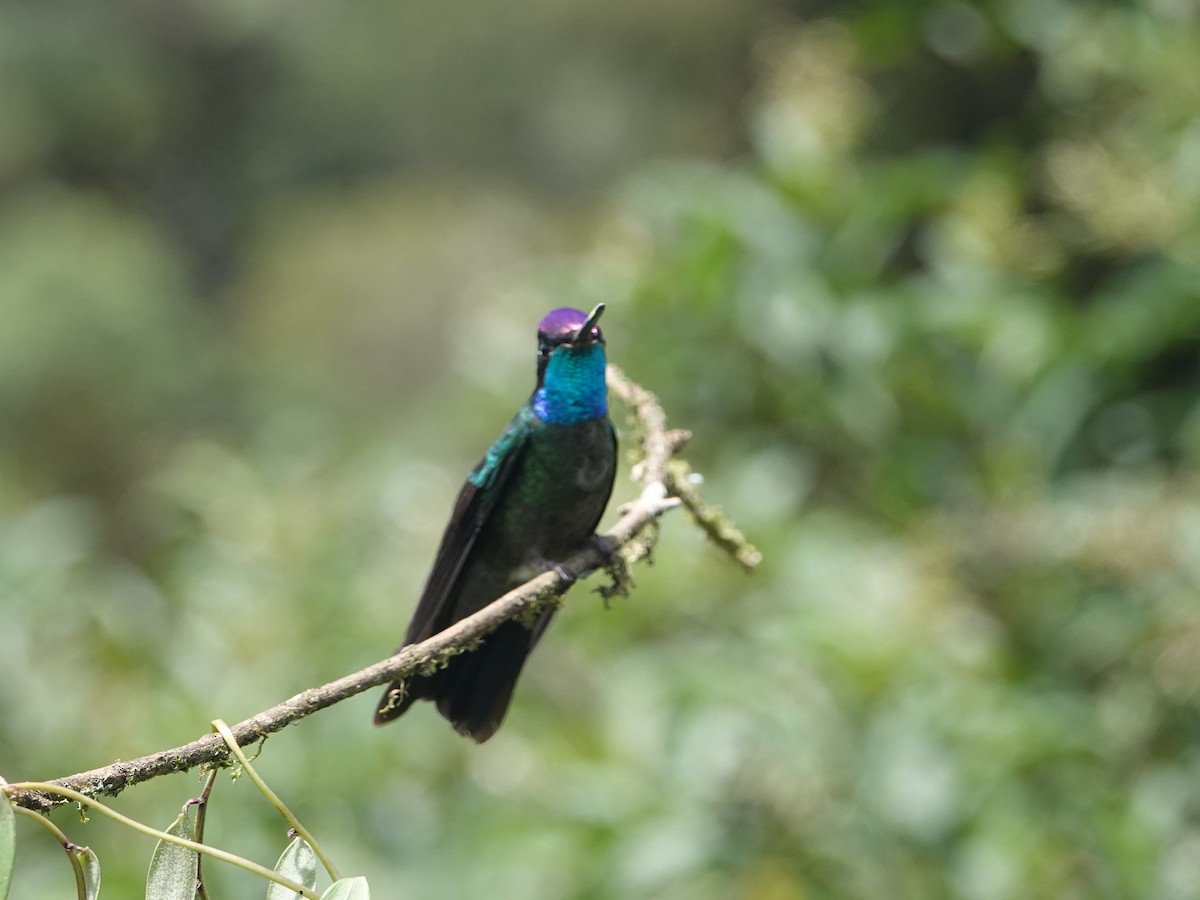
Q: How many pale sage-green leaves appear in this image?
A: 5